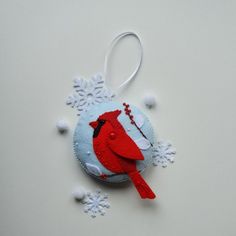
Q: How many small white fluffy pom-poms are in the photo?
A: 3